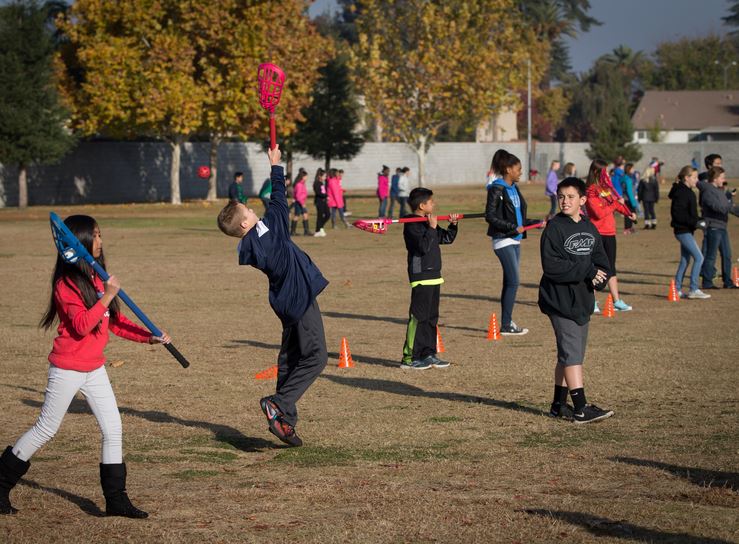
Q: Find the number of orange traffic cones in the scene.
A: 7